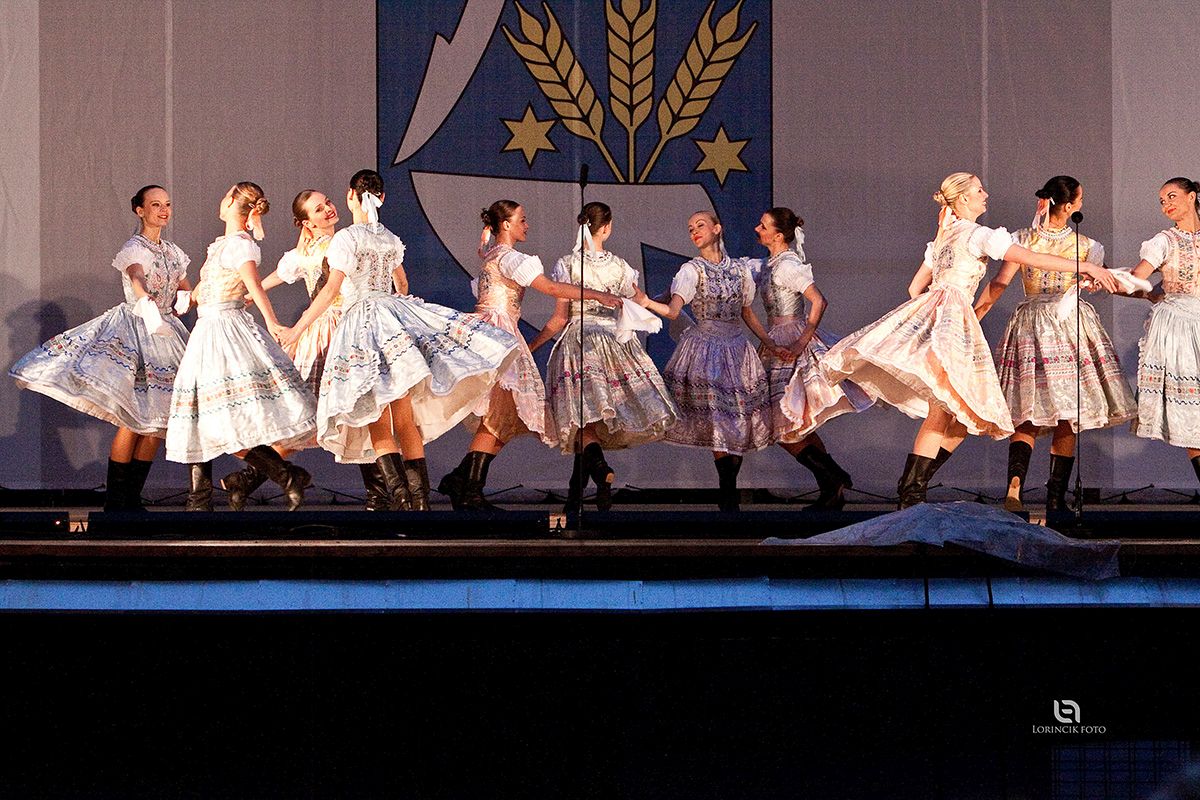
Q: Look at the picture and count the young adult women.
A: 11